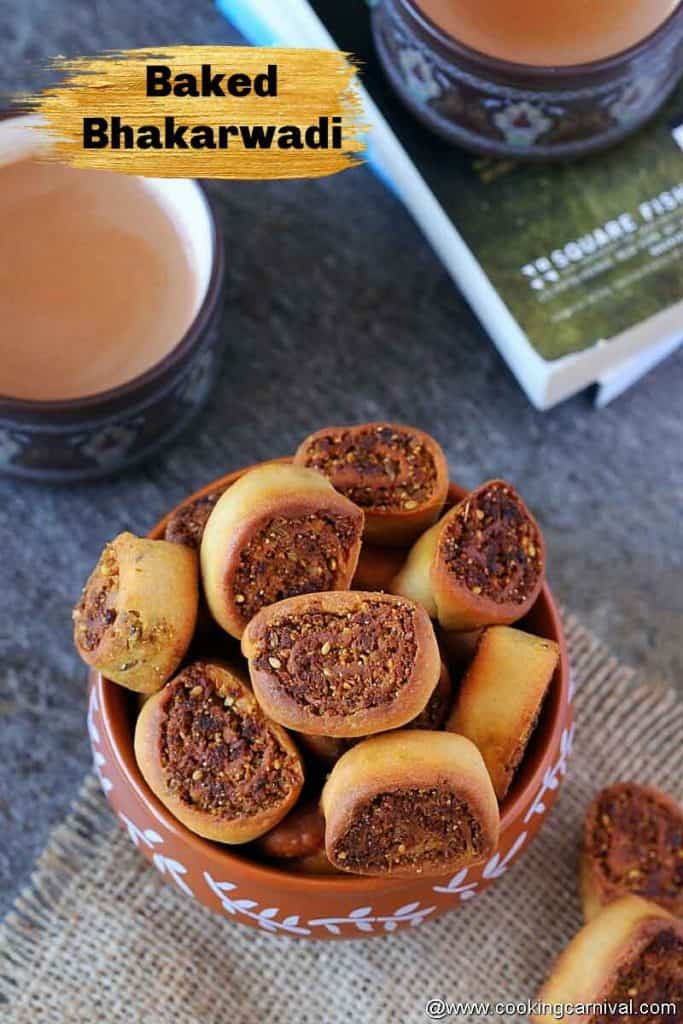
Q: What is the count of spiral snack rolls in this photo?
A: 11